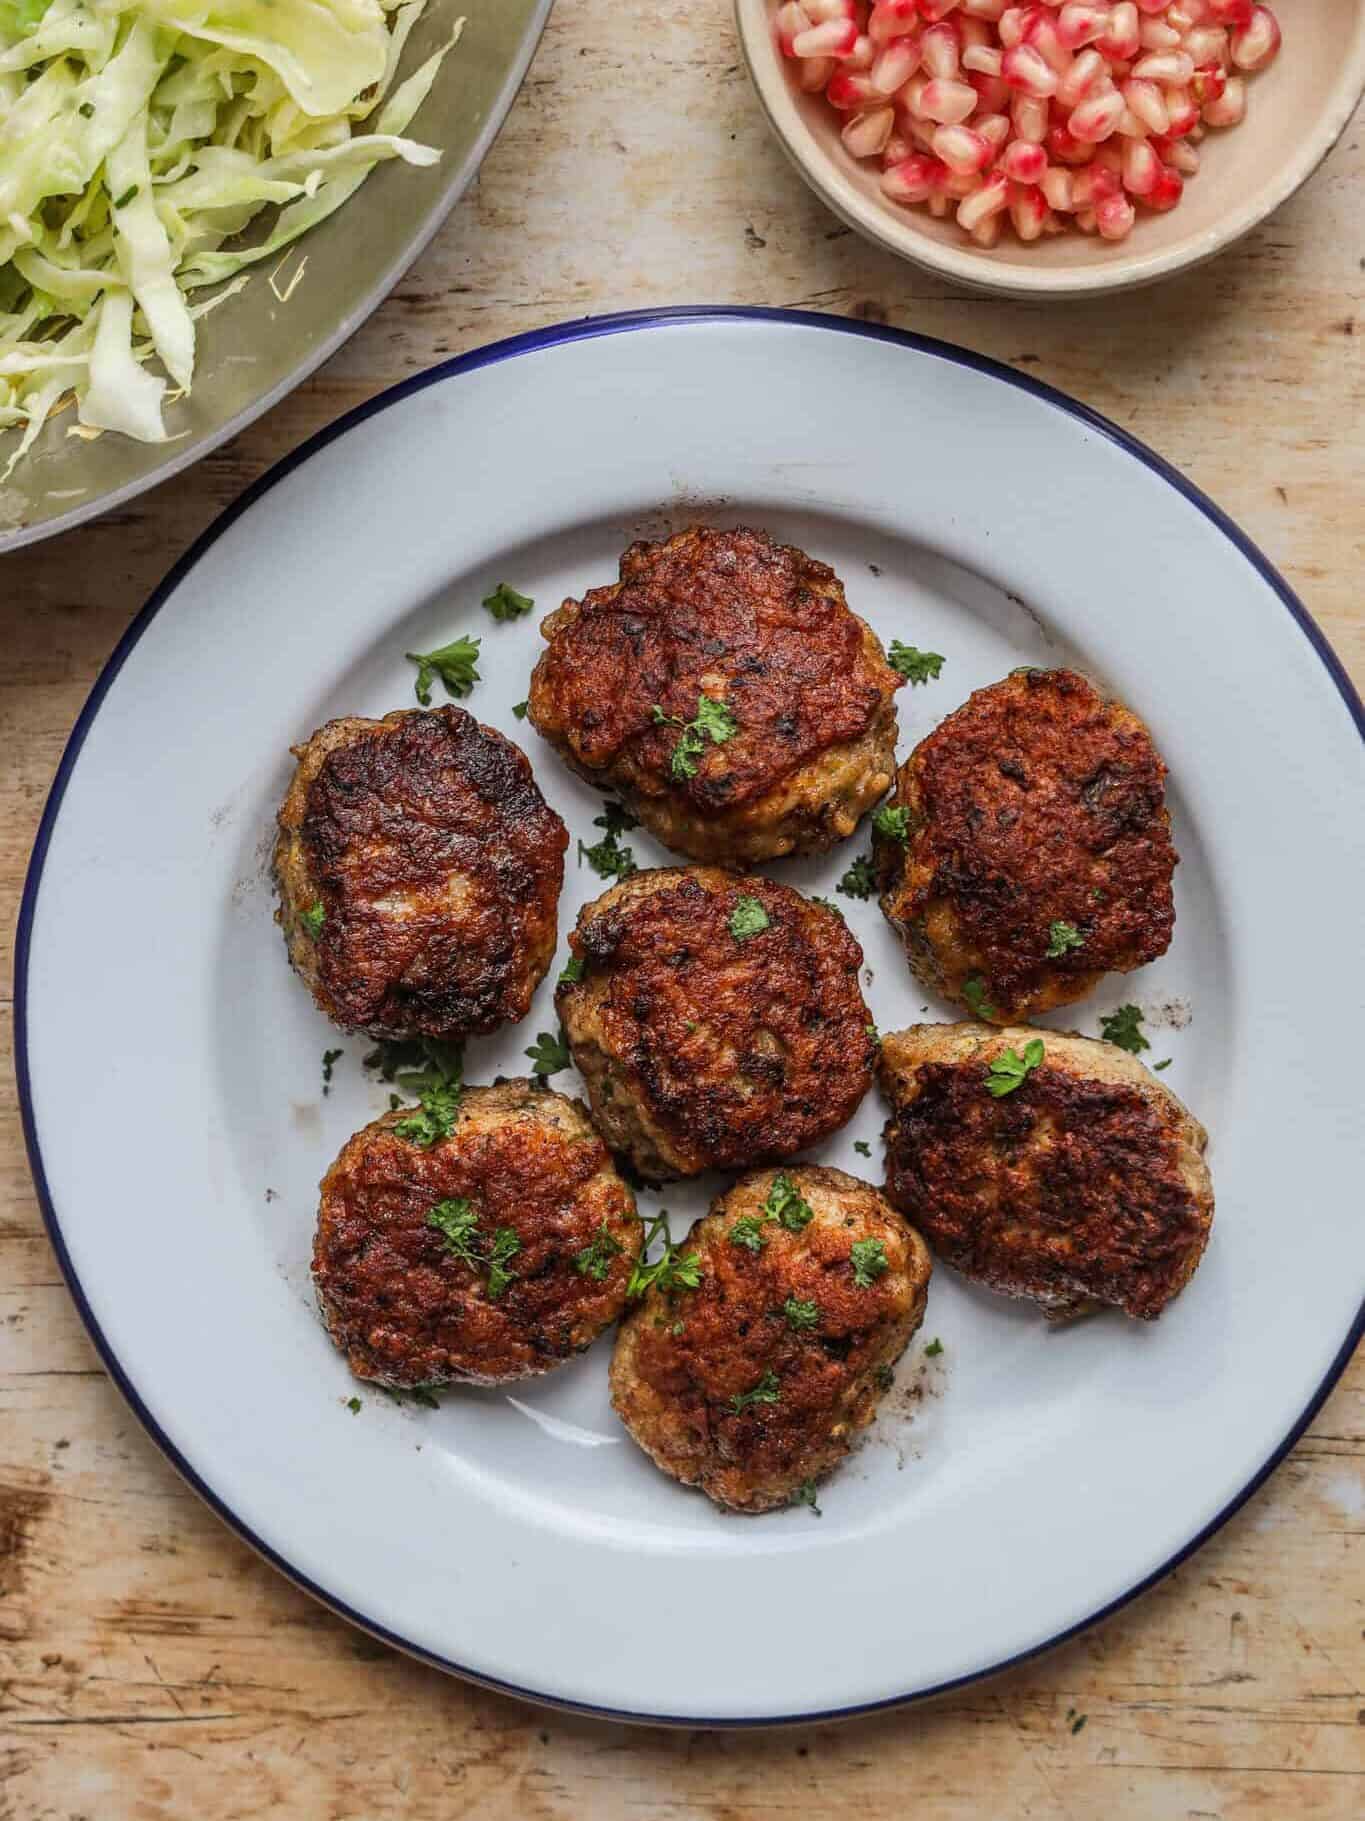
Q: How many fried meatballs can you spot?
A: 7